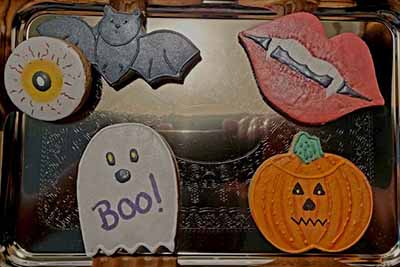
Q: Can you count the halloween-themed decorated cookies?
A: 5